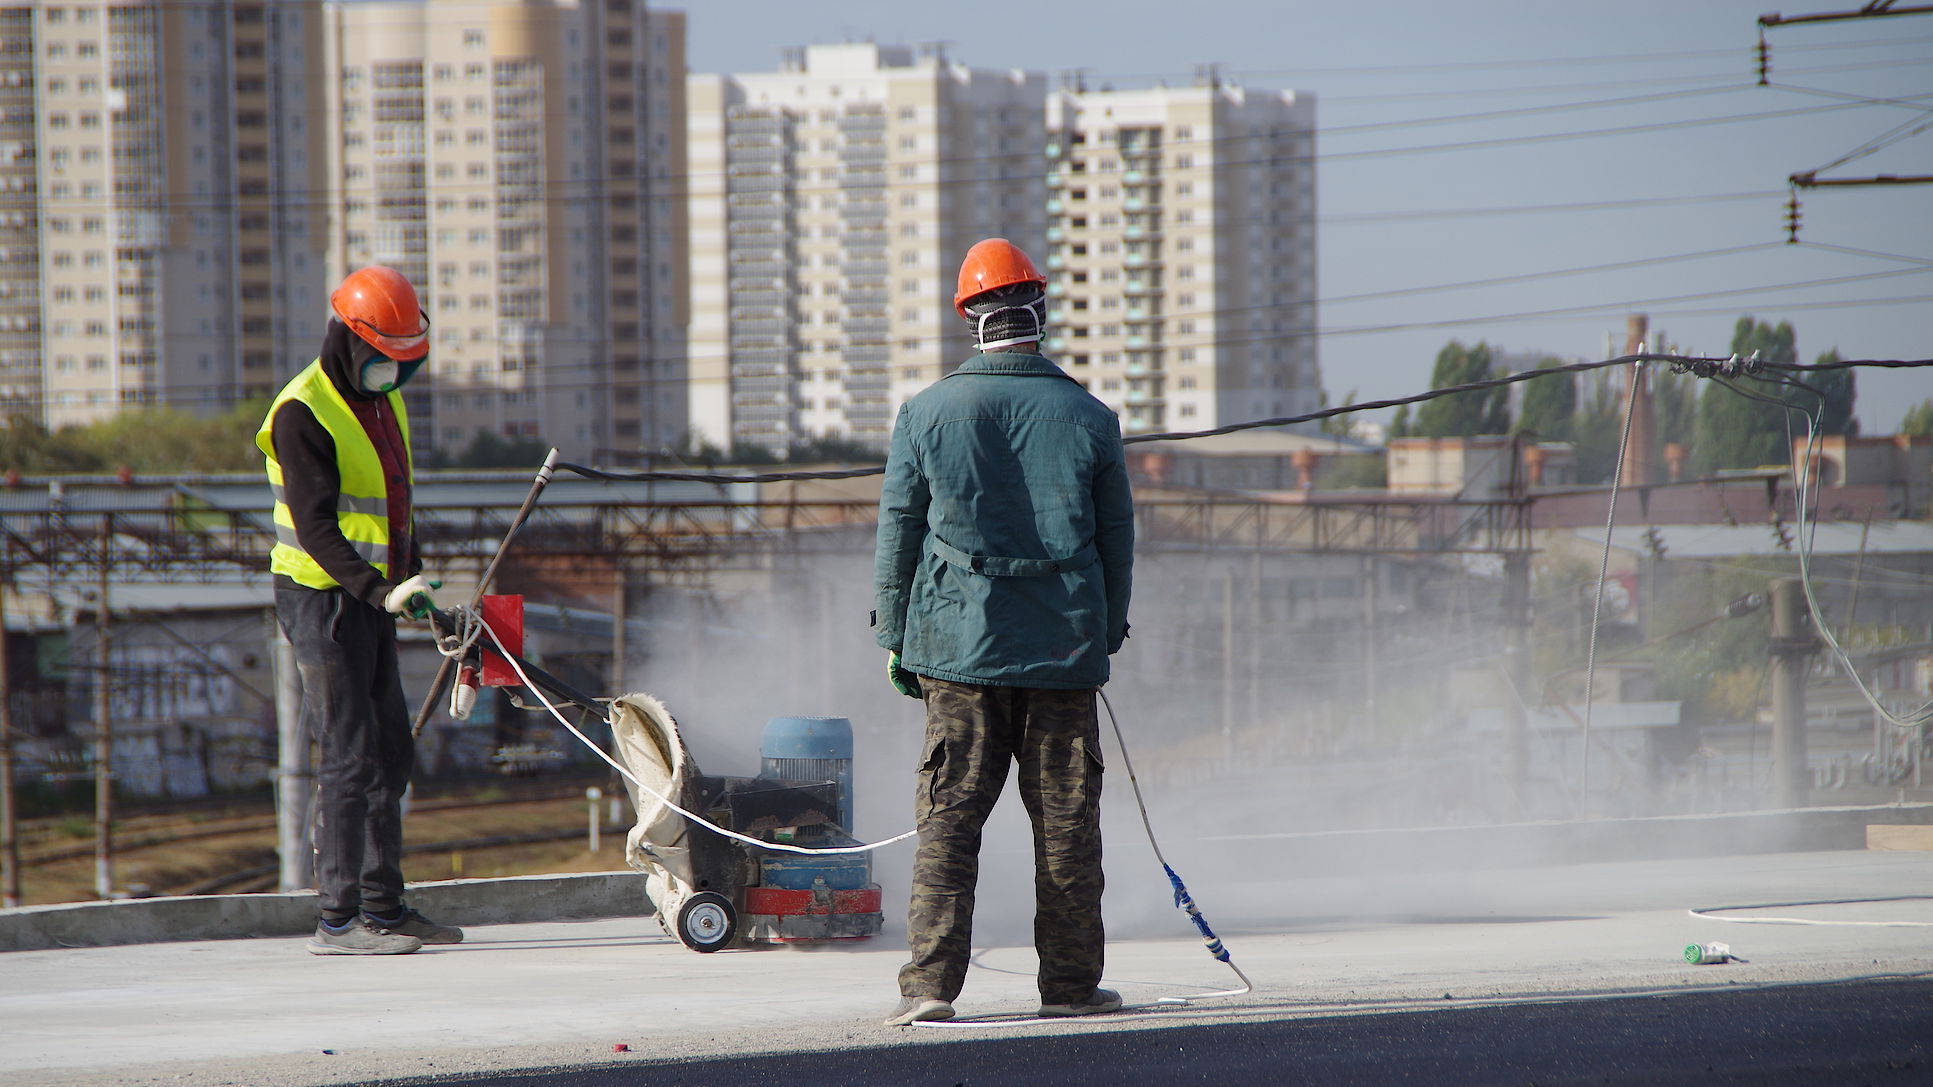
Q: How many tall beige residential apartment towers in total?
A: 4